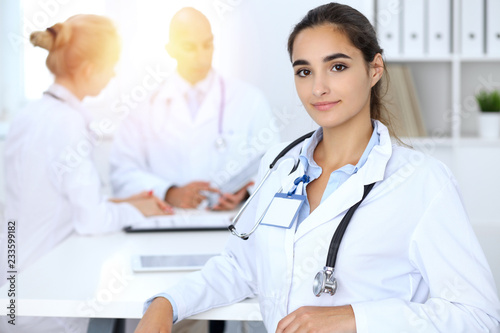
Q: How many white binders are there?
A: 5